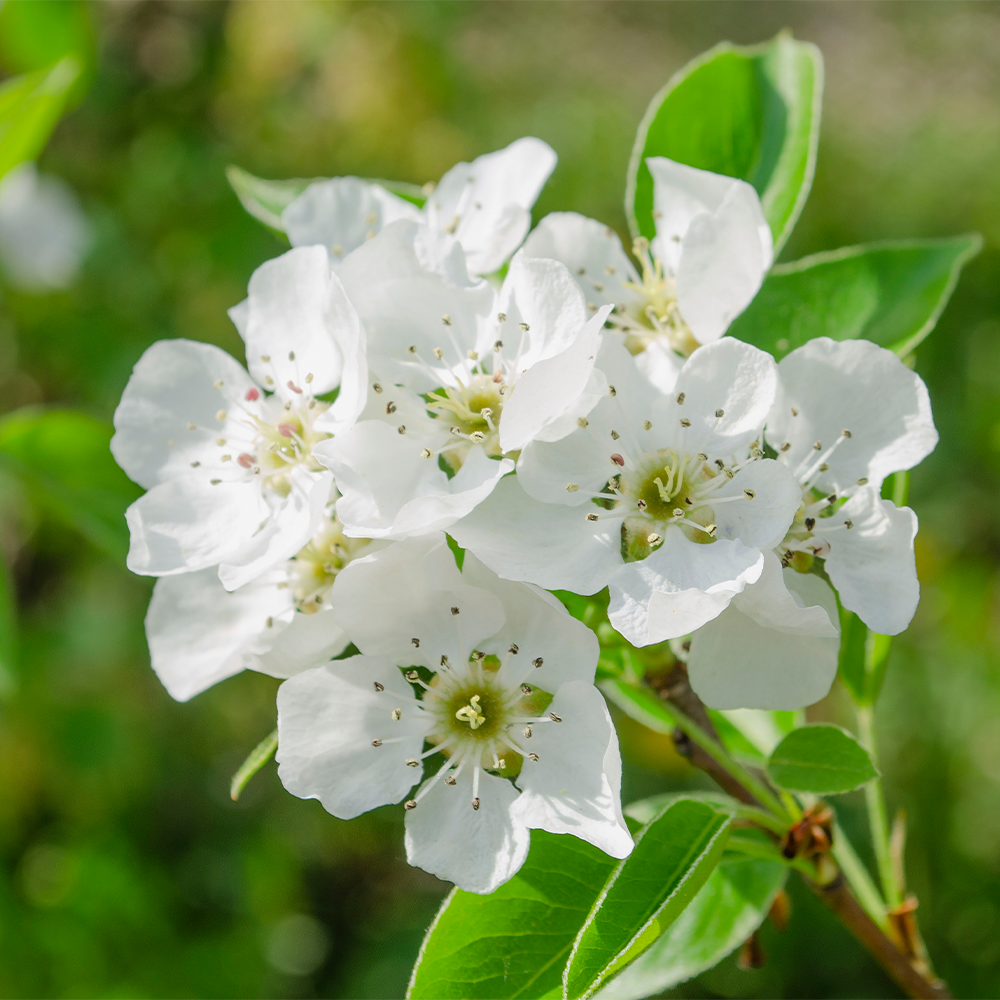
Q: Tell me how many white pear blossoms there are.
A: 8